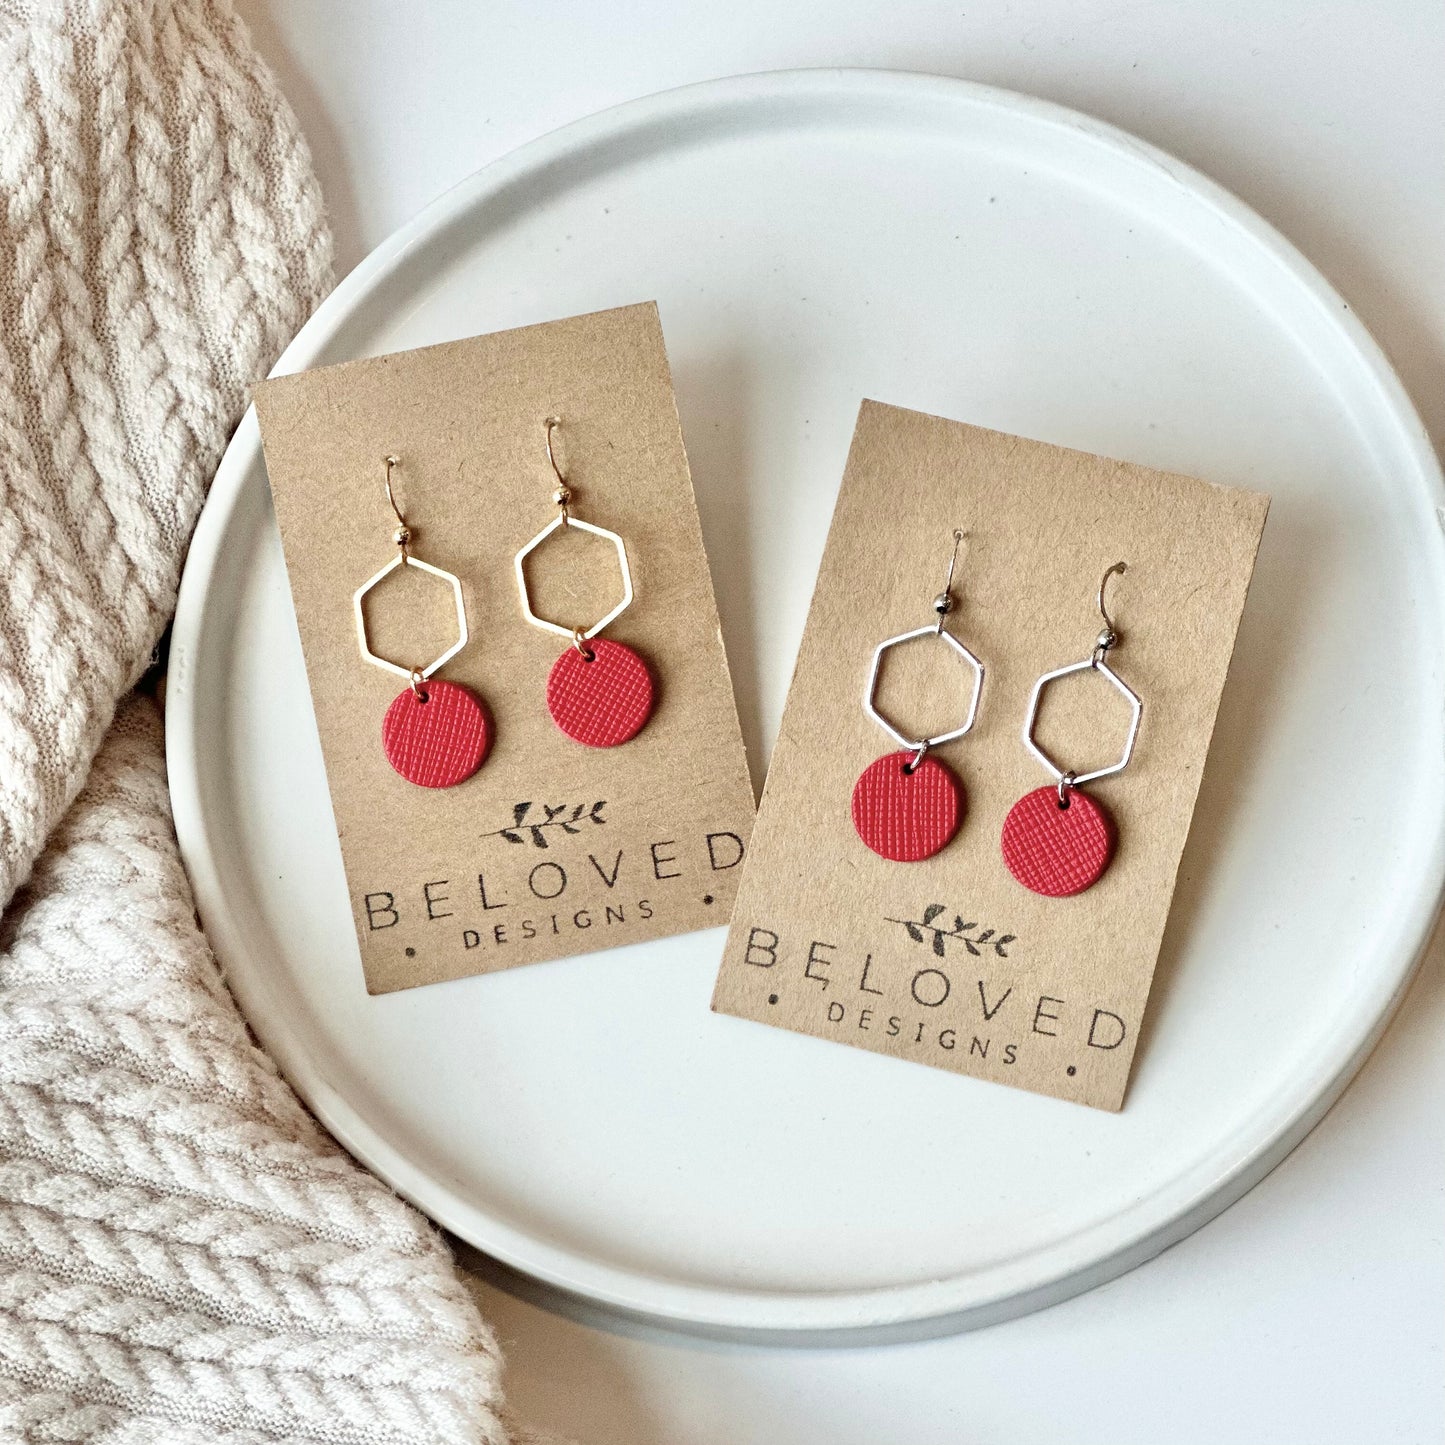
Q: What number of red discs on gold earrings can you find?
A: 2